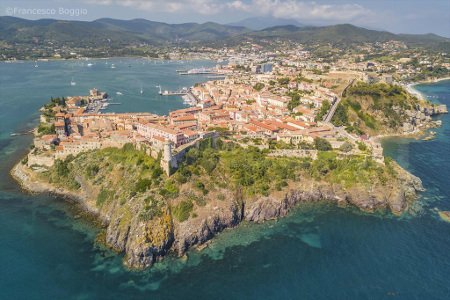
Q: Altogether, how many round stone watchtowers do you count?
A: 1